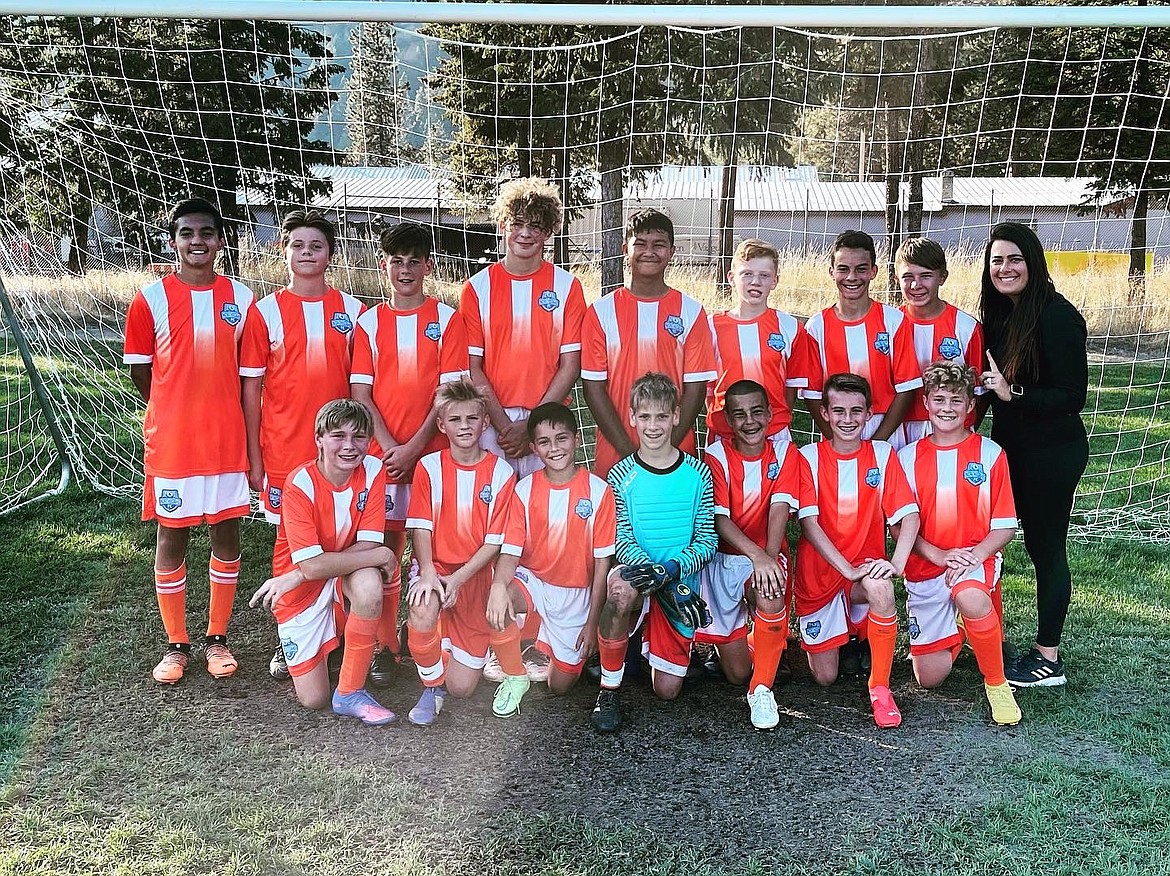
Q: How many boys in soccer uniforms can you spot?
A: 15